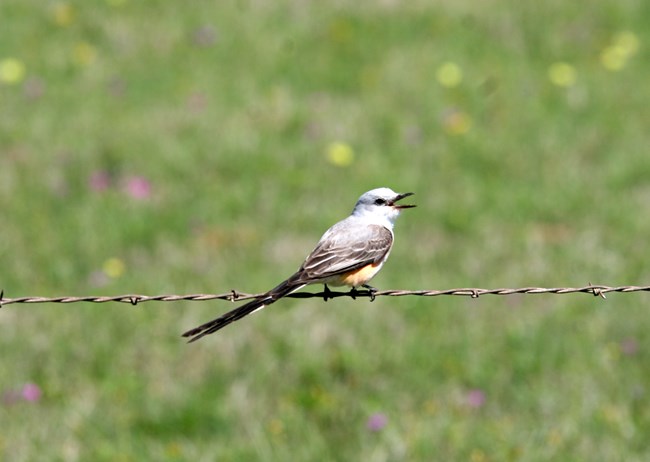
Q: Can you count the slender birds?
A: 1